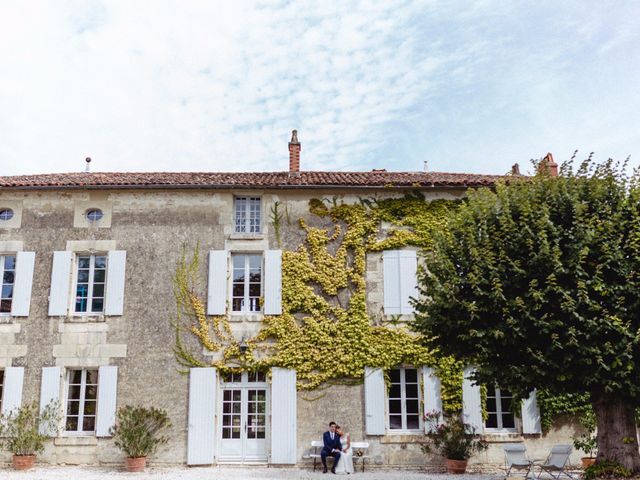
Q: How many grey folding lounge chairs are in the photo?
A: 2